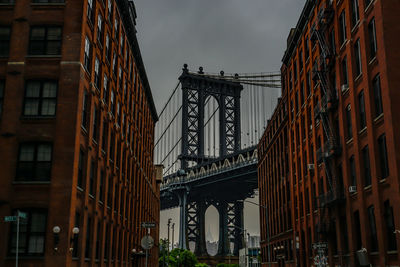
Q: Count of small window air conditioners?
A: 3